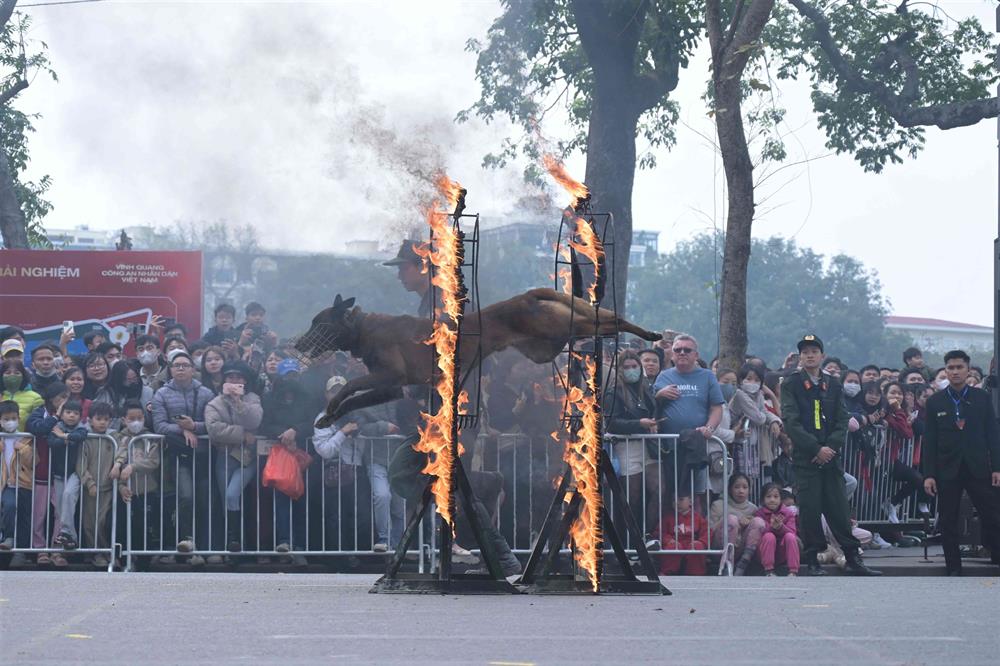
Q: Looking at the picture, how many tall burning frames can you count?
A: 2